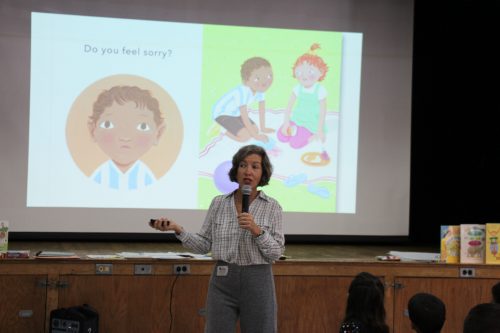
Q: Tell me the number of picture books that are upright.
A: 4